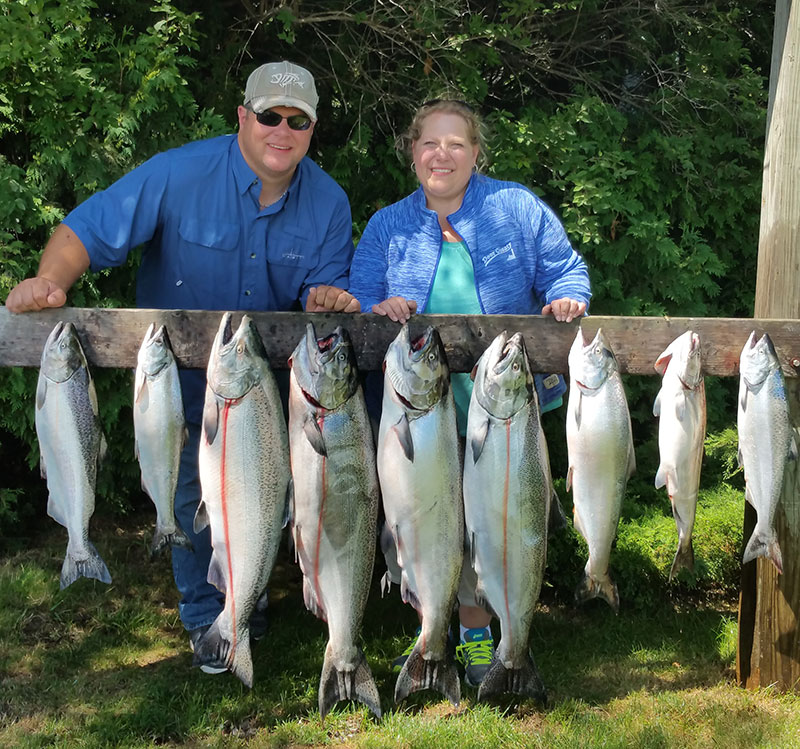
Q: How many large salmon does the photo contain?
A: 4